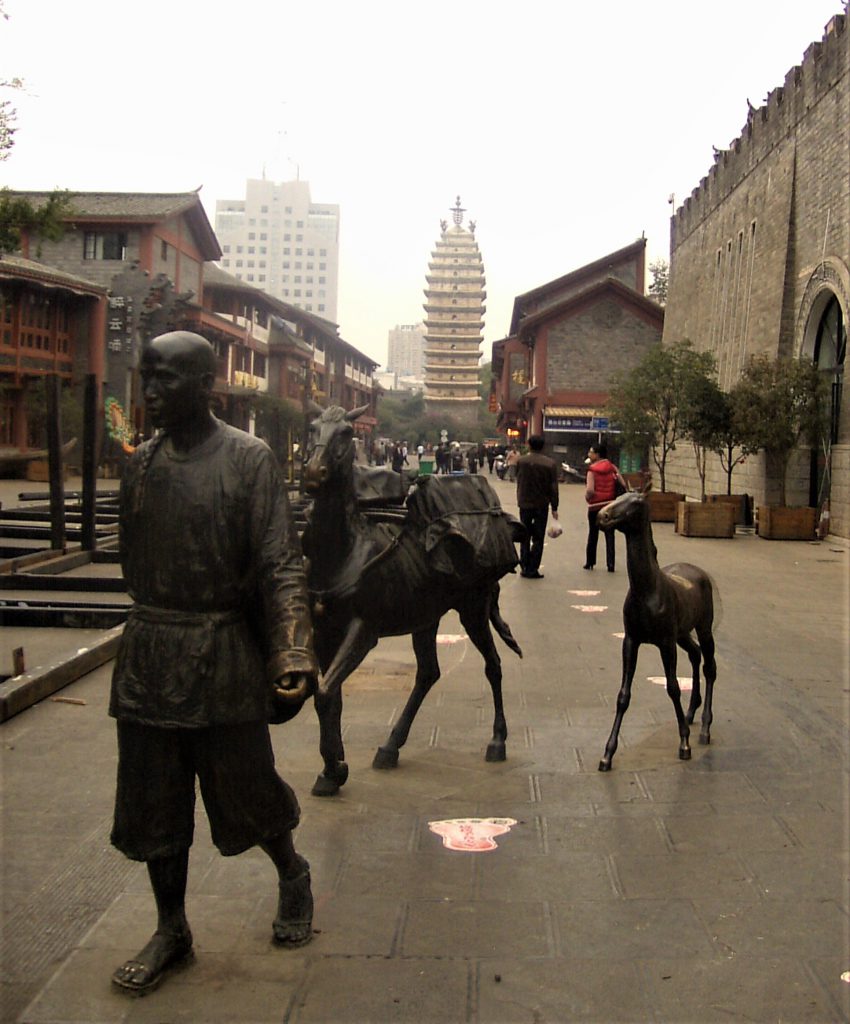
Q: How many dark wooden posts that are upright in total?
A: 2